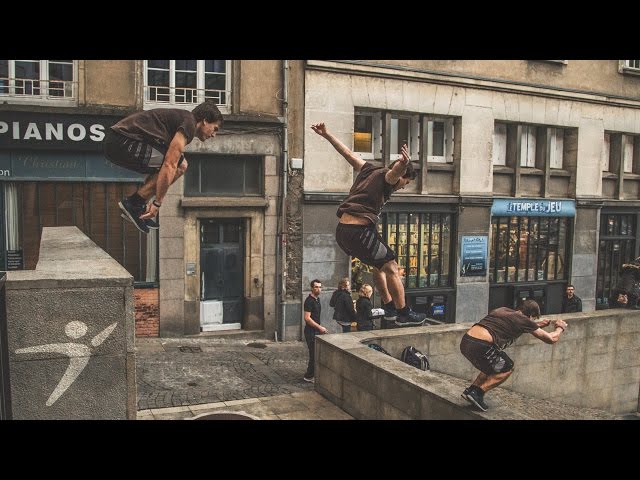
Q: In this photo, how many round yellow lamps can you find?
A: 0